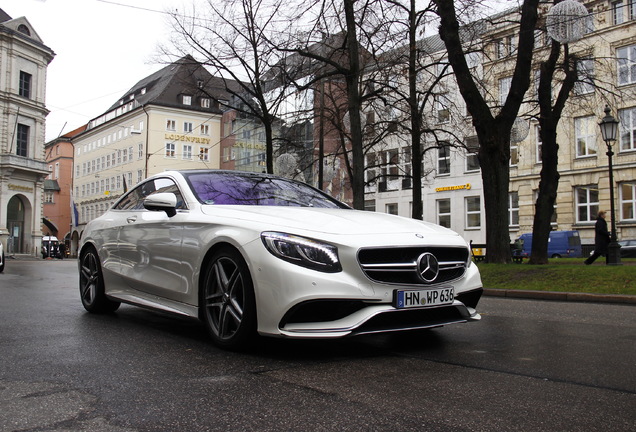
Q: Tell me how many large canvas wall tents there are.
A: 0